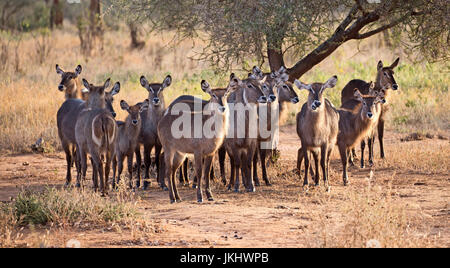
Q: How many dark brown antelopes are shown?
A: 13